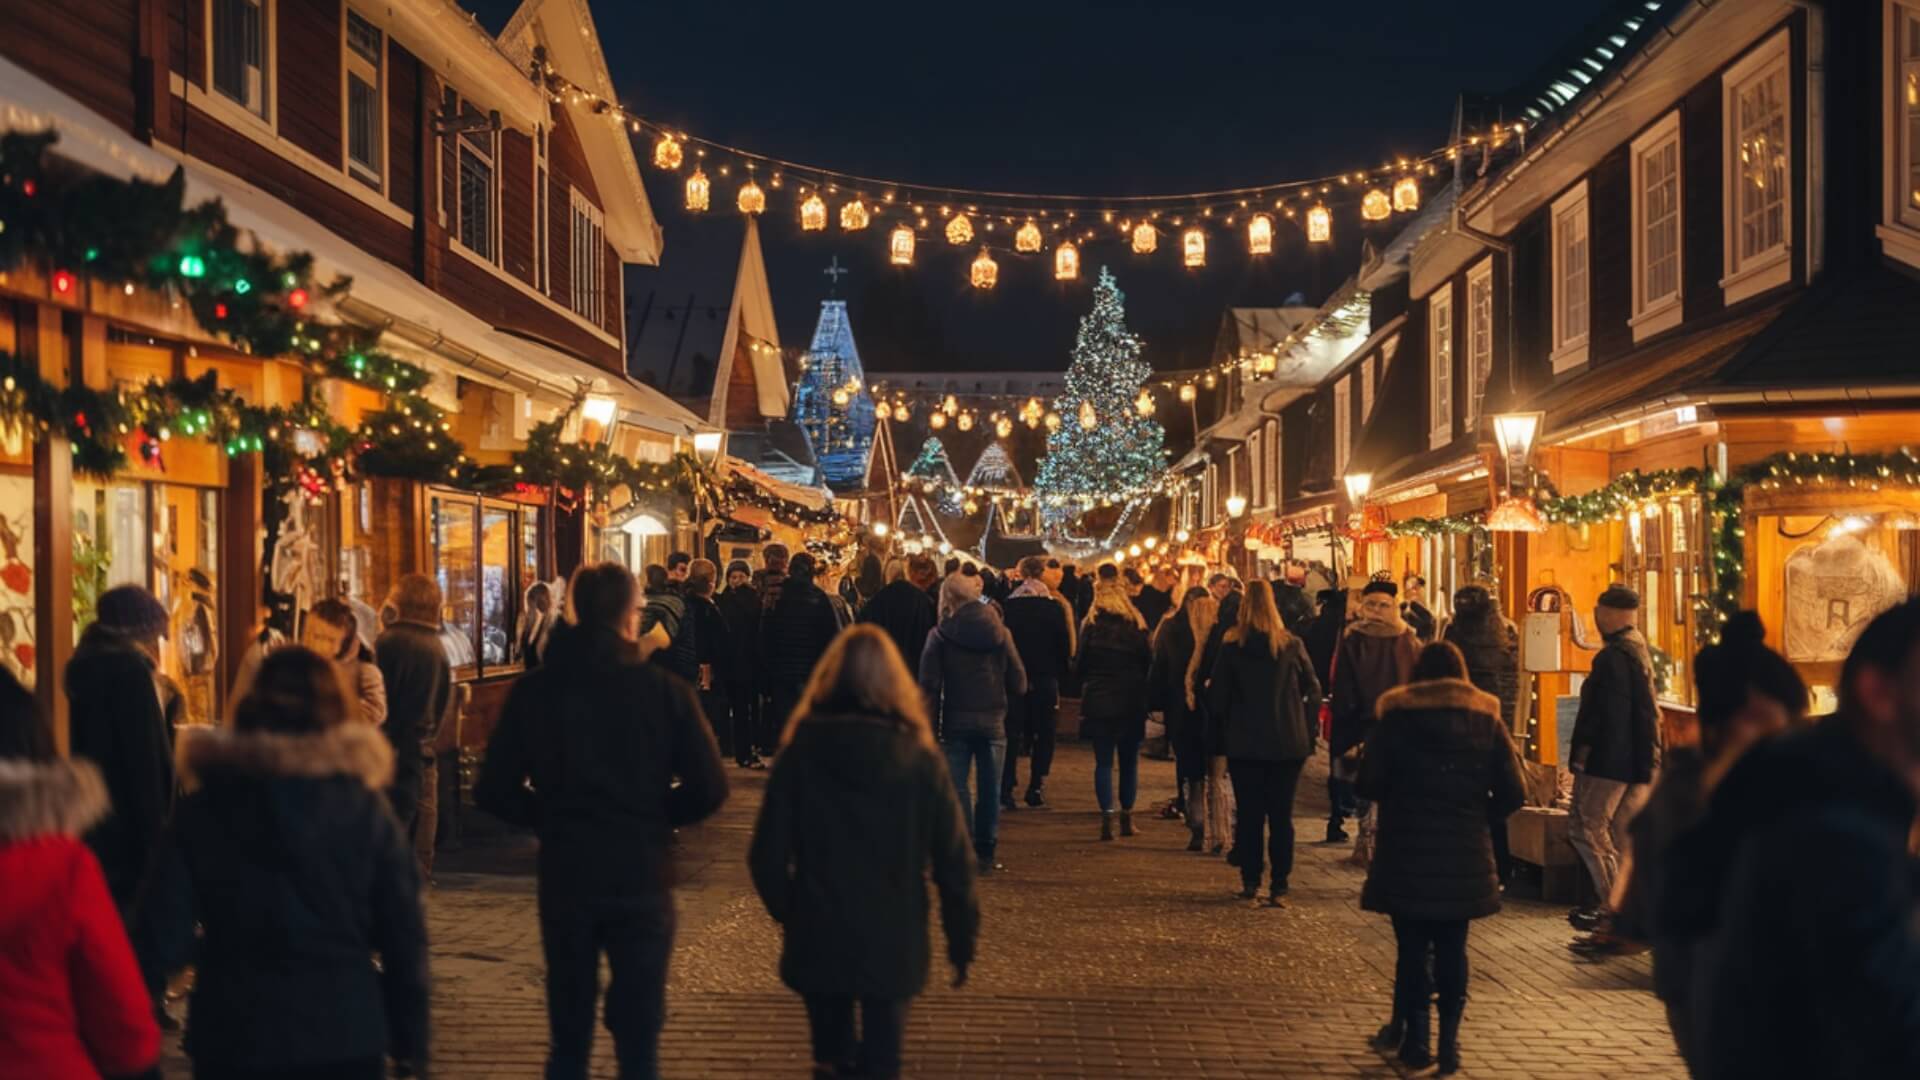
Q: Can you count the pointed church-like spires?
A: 2